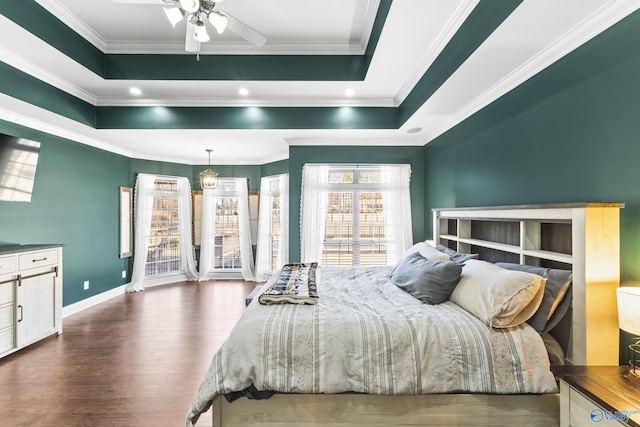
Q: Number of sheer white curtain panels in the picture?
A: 8